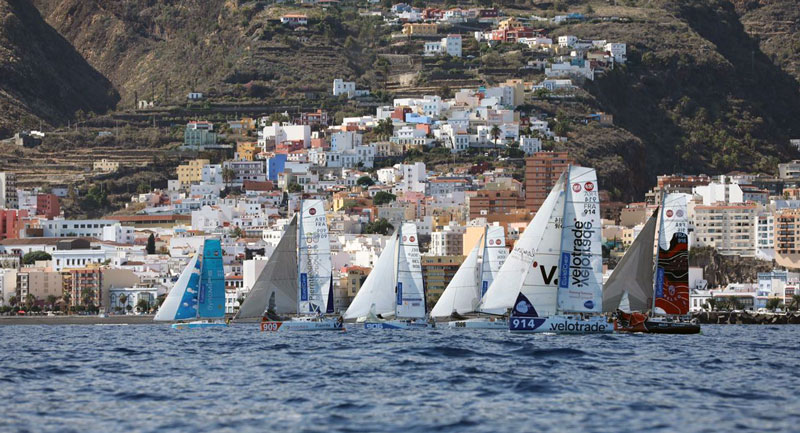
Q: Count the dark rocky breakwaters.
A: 1